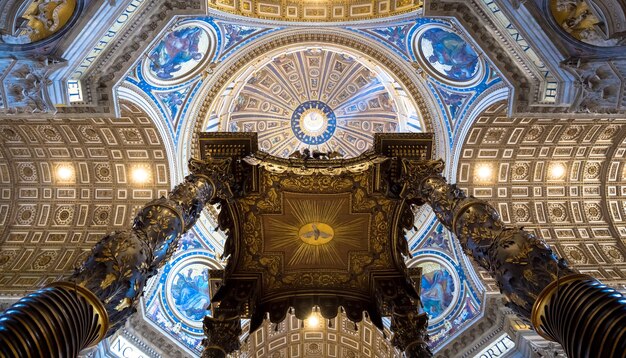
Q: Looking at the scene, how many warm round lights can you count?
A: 5